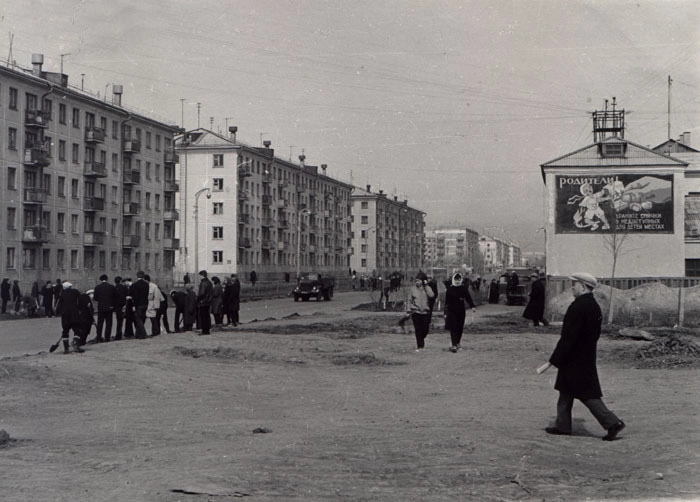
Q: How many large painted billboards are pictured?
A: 1